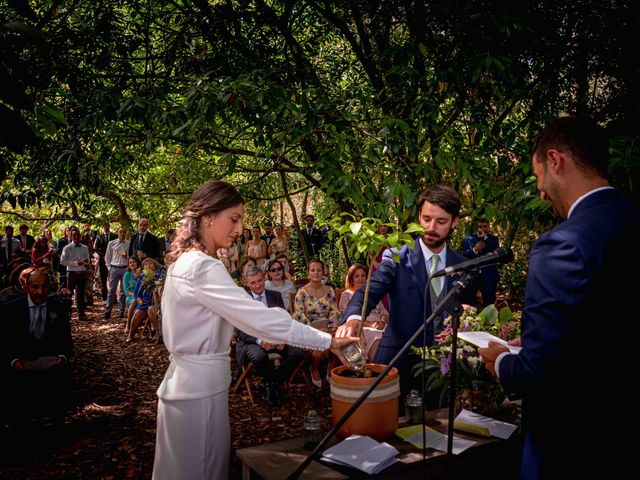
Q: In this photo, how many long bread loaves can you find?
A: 0